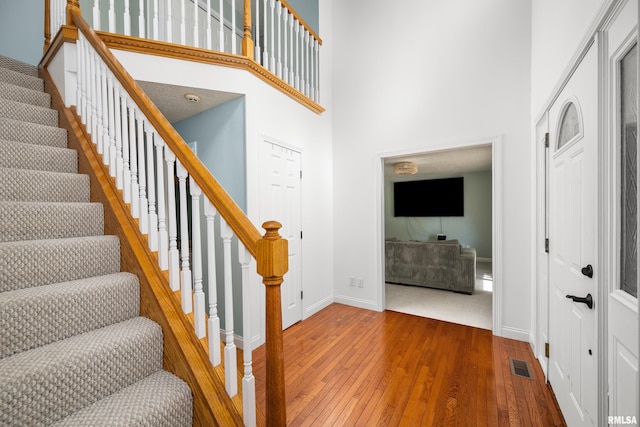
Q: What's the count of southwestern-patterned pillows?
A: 0